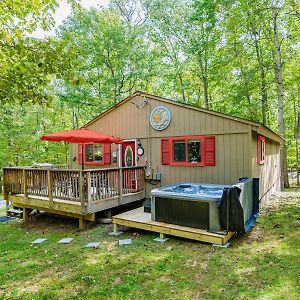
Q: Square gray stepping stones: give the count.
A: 4